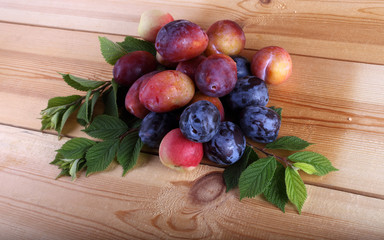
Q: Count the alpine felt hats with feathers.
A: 0